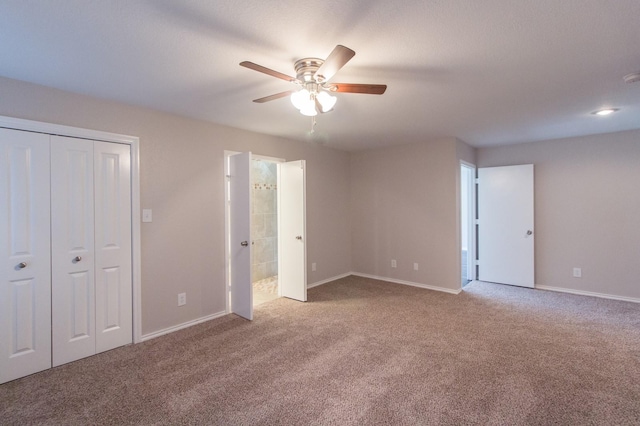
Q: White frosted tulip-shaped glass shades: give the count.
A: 3